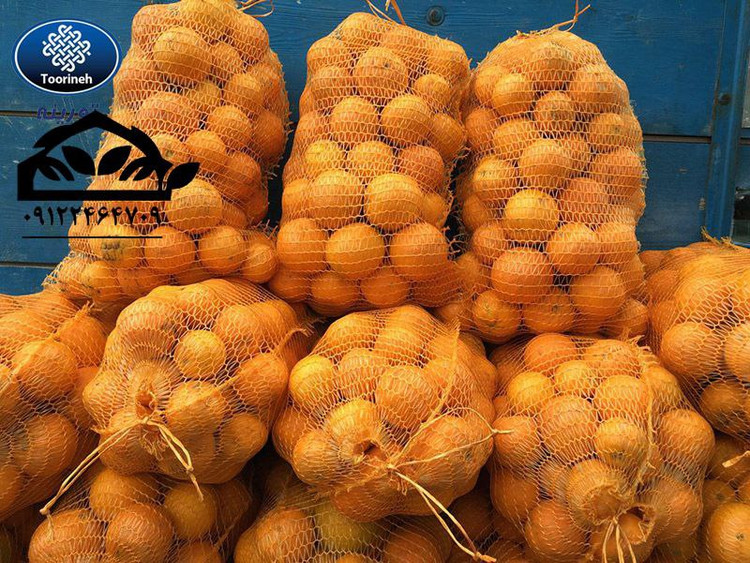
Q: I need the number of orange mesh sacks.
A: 11